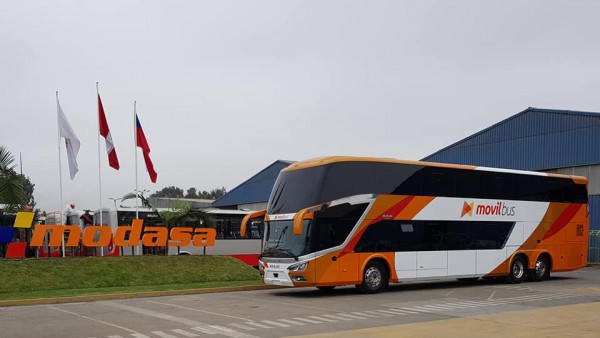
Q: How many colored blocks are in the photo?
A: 3